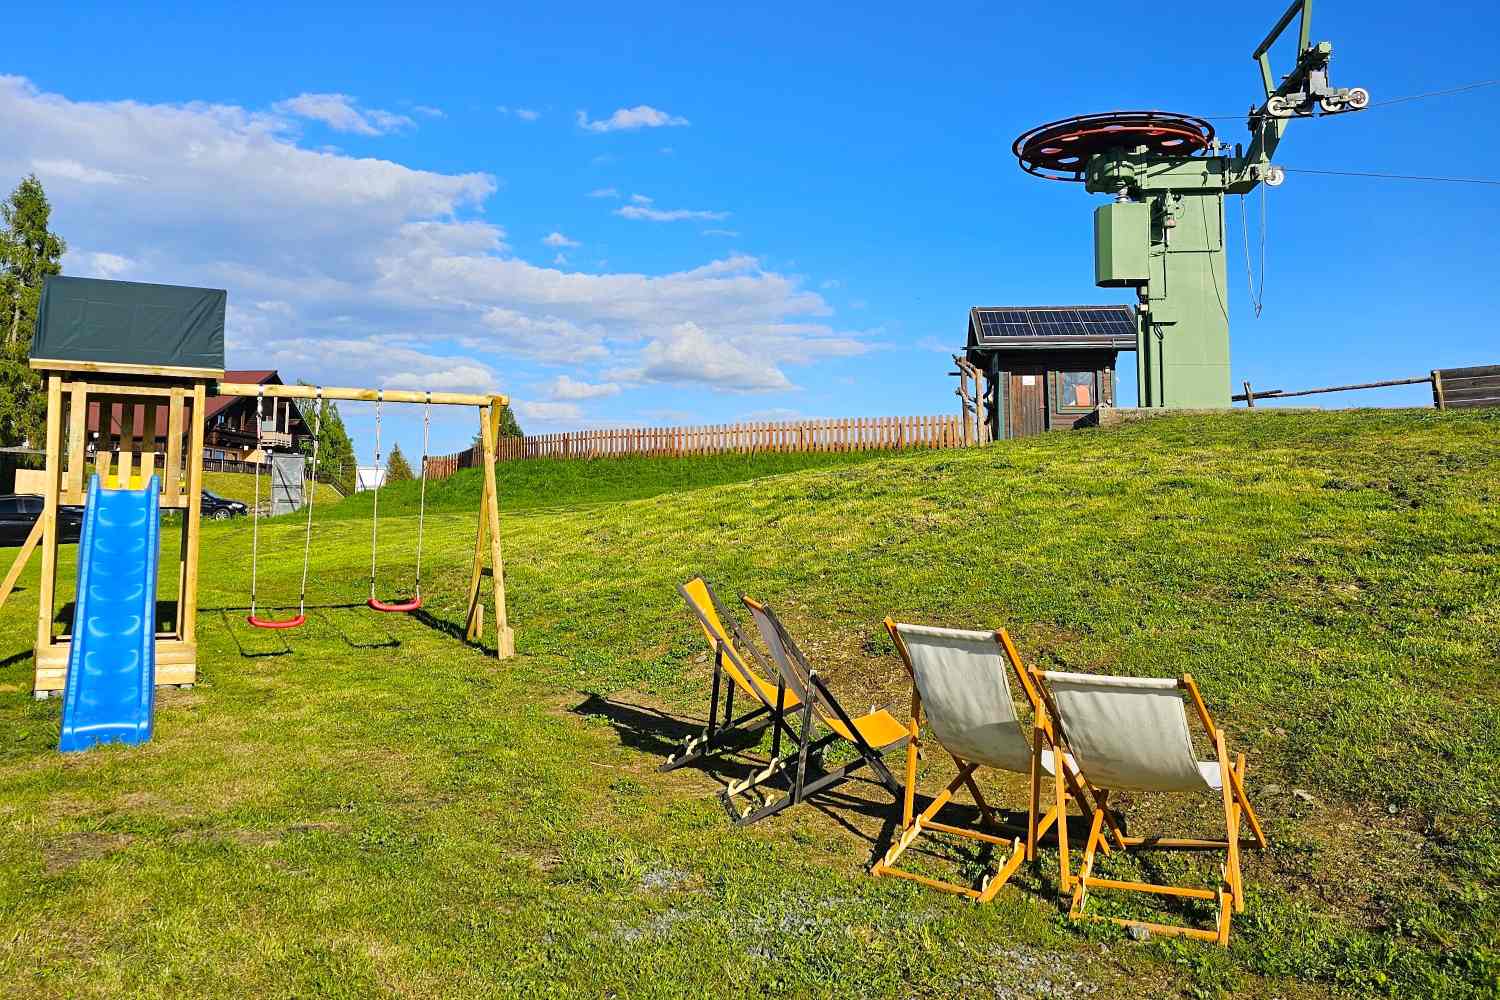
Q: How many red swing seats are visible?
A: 2